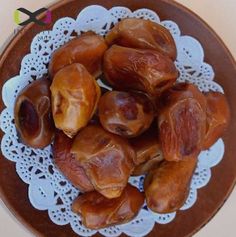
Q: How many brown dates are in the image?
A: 13